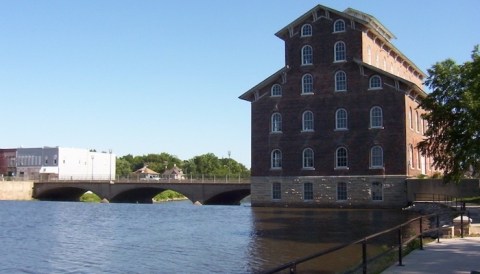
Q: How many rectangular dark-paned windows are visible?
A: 4